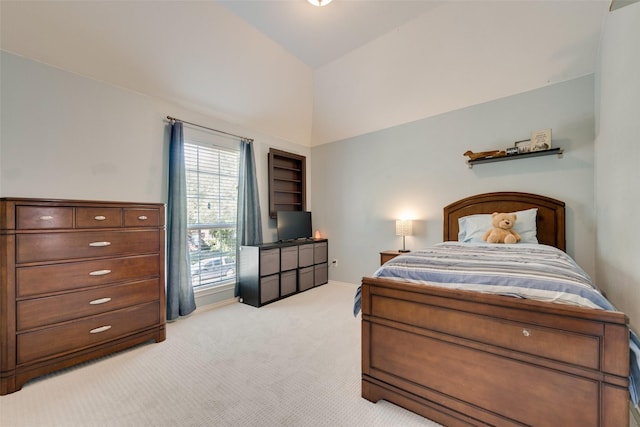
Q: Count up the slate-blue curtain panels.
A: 2